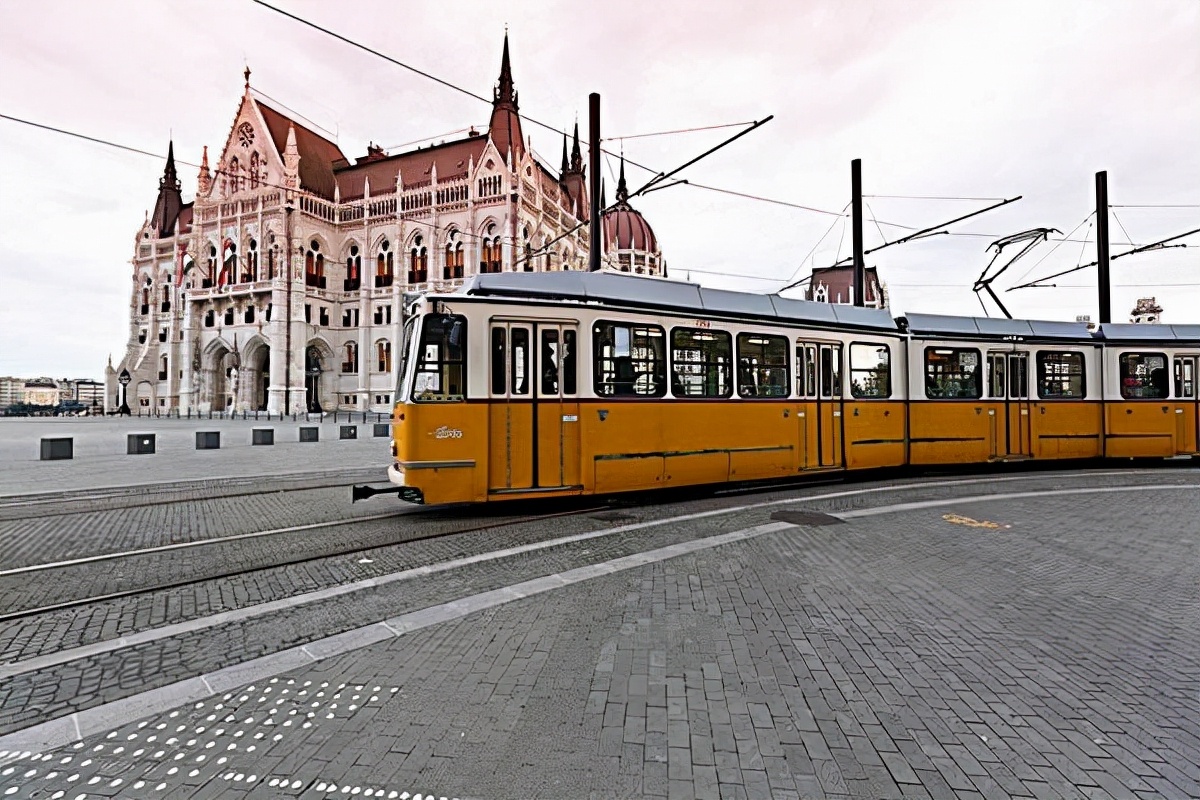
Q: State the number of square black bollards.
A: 7